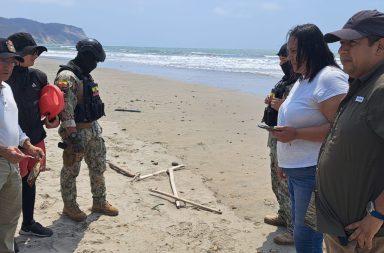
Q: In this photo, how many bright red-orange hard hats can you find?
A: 1